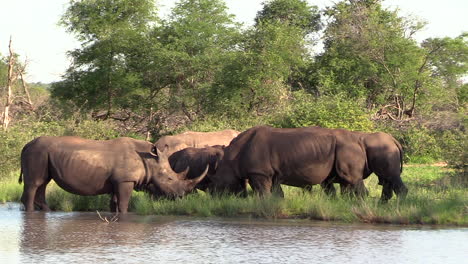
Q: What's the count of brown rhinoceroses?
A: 5